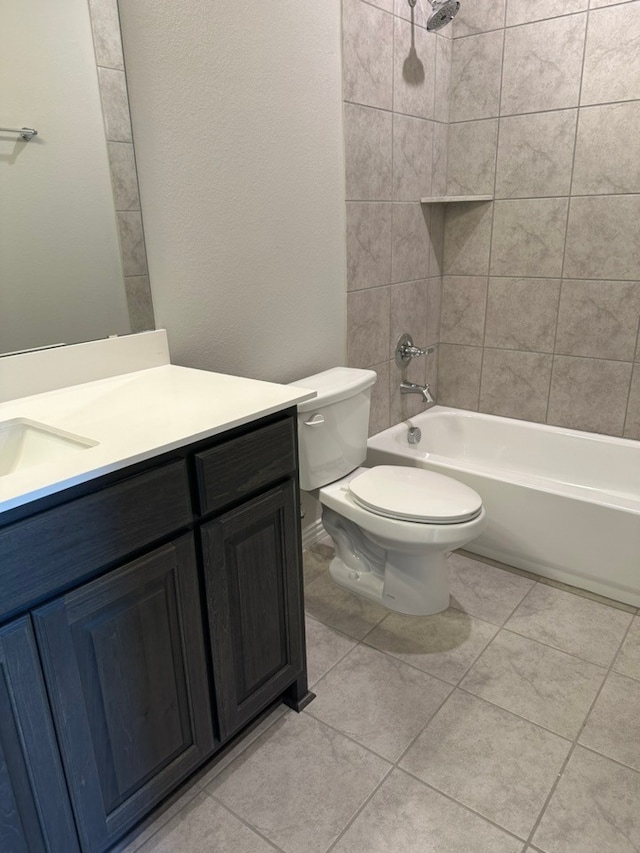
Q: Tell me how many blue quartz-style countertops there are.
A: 0